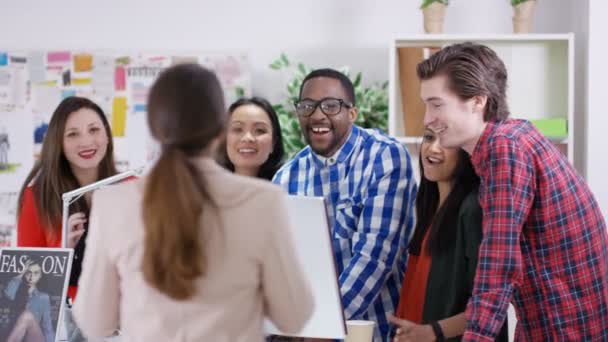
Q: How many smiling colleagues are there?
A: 5